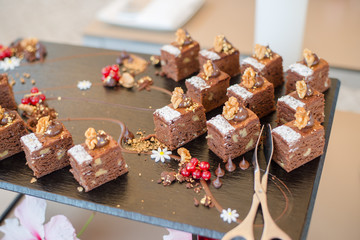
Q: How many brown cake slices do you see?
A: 14